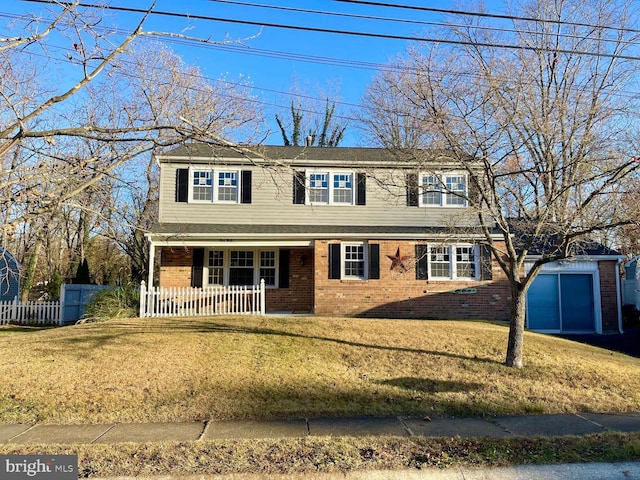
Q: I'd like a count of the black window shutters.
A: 12